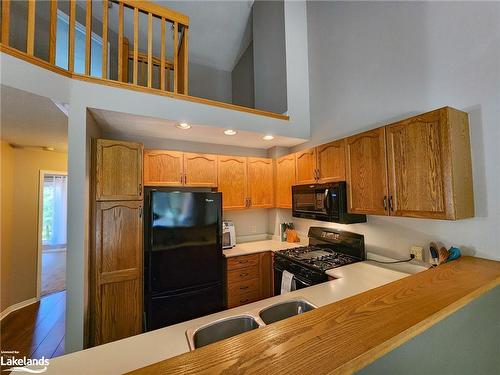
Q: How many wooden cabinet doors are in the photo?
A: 11